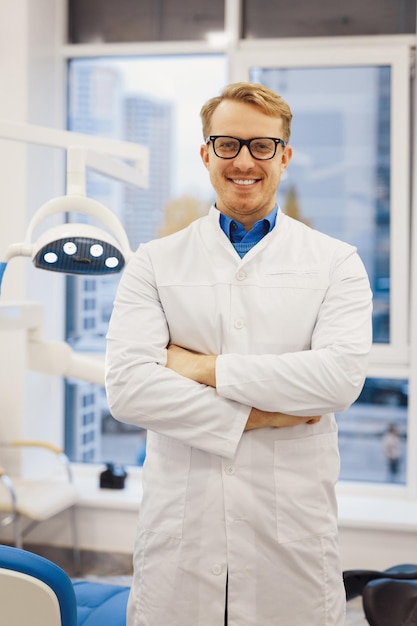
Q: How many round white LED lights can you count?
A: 4